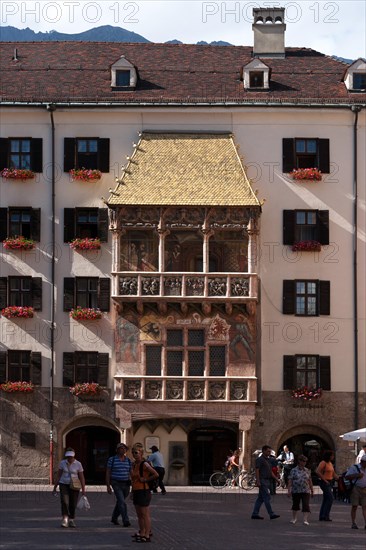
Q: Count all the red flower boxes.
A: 11